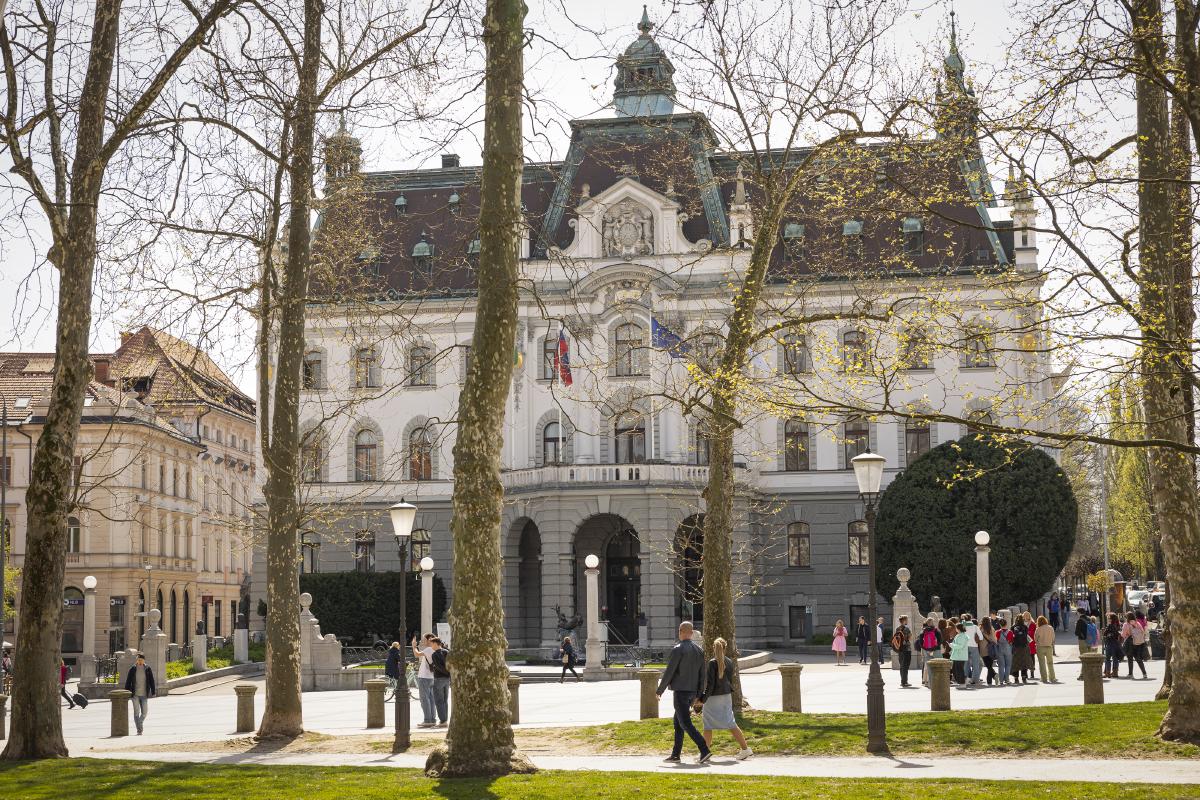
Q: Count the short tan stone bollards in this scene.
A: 9